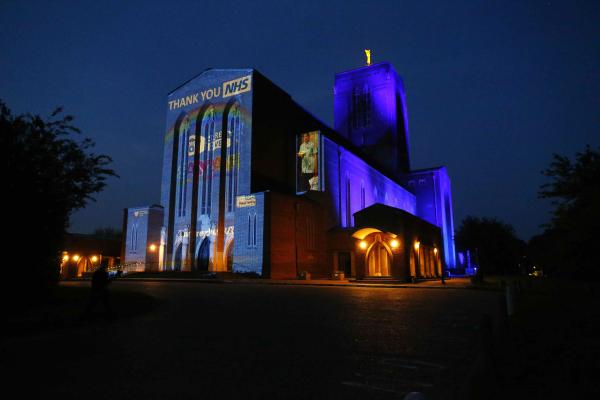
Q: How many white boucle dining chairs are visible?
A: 0